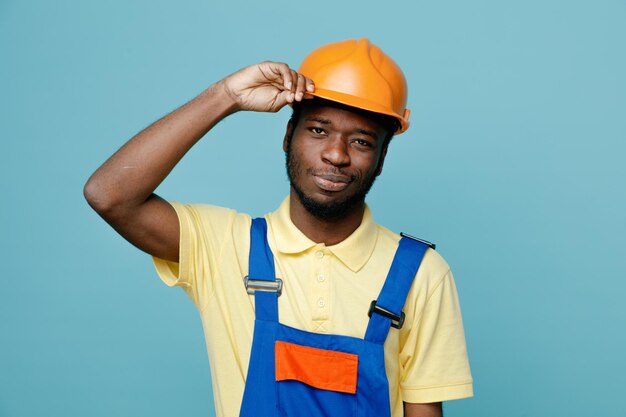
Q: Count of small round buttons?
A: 3